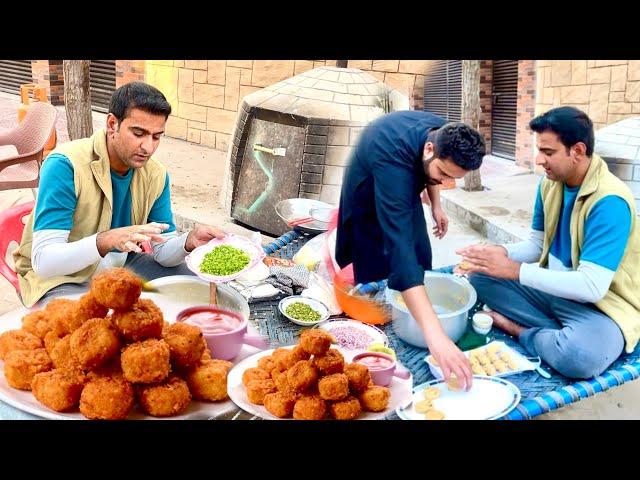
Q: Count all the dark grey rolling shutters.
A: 4